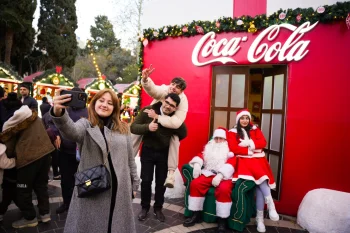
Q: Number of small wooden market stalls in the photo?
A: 4